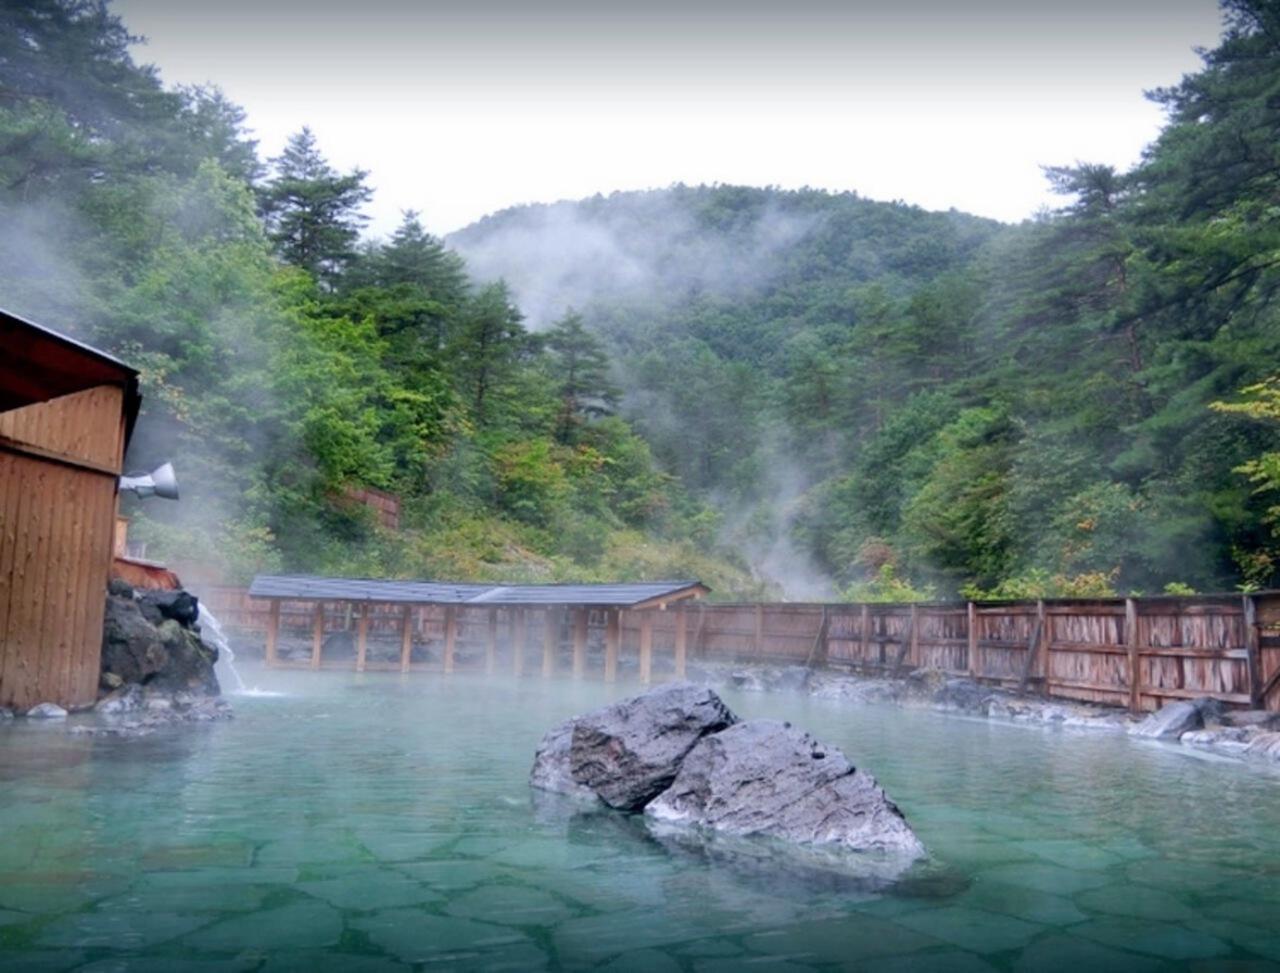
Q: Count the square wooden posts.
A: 12